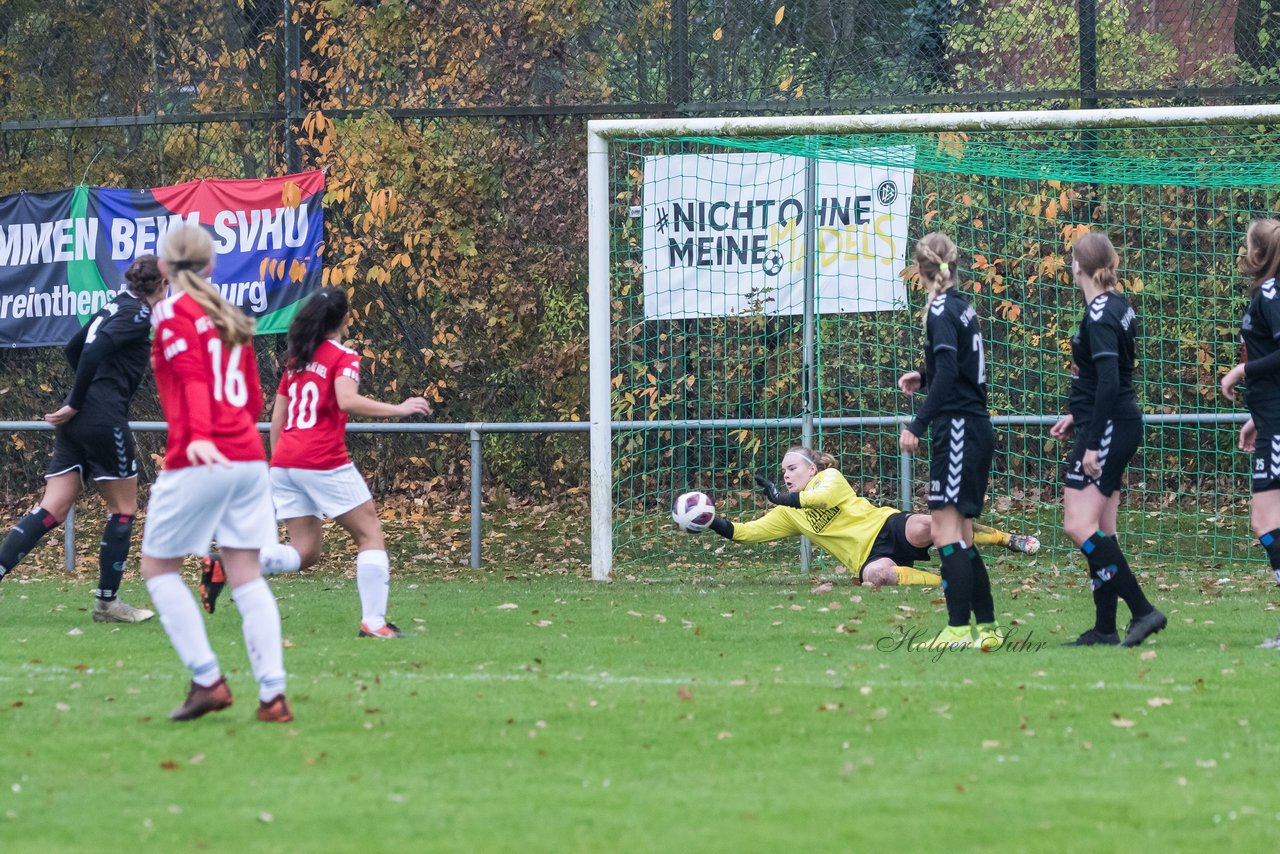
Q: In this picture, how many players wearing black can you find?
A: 4